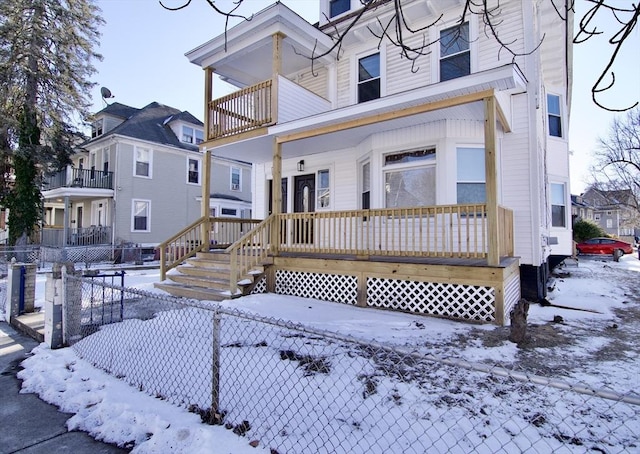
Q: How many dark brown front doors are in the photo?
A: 2